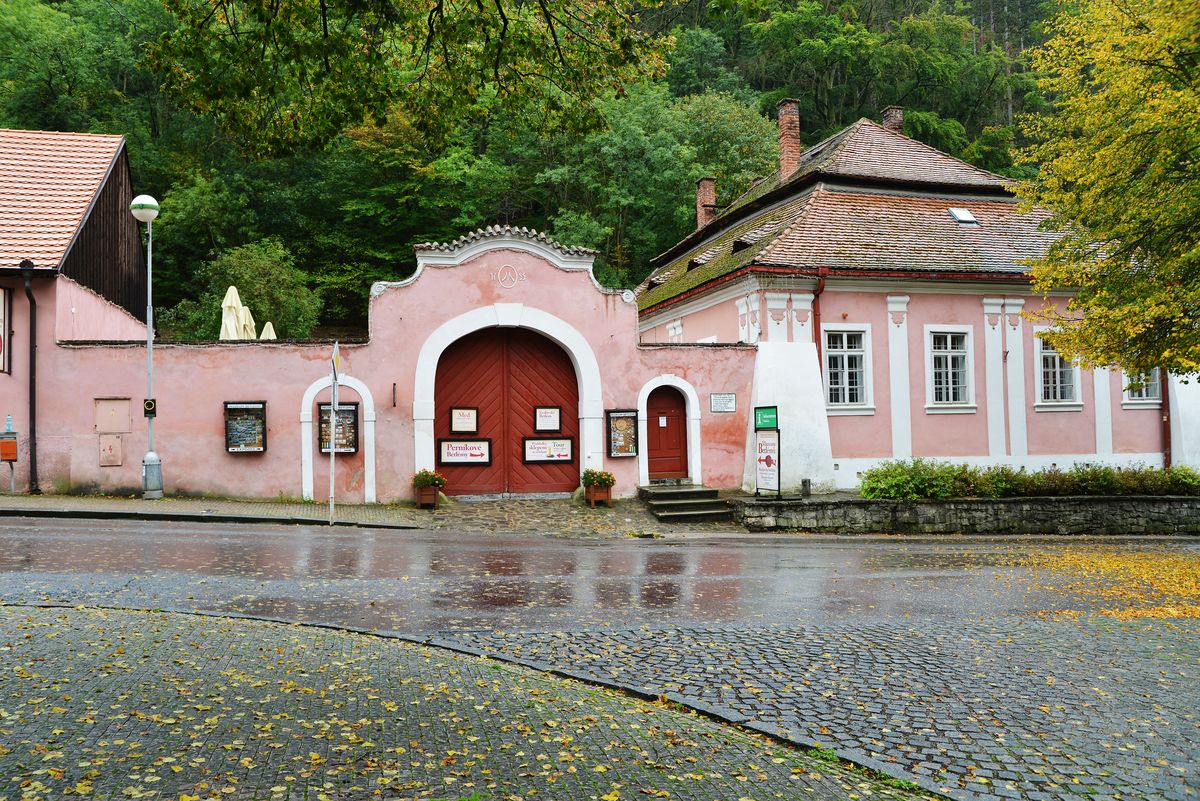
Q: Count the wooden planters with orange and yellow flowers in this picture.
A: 2